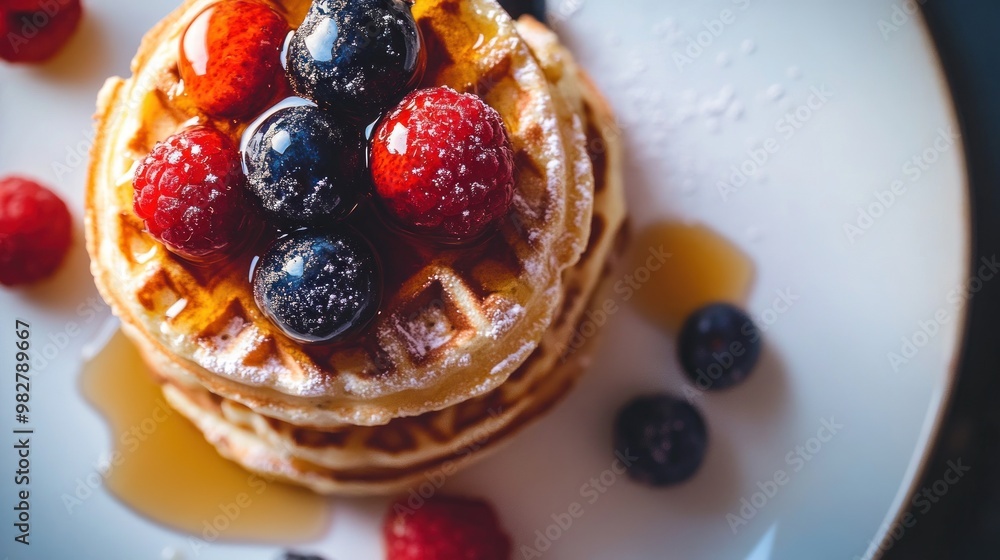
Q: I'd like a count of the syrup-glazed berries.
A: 6